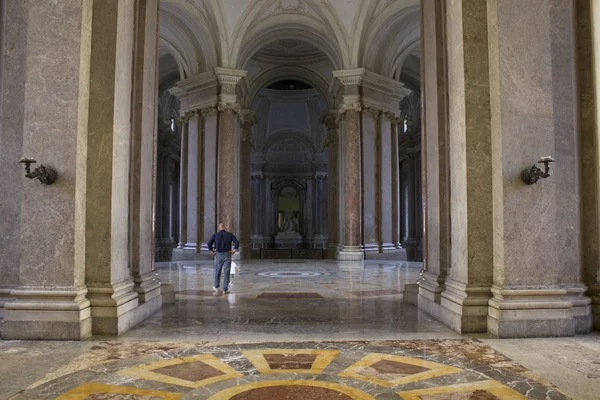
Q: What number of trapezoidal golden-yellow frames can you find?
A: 5